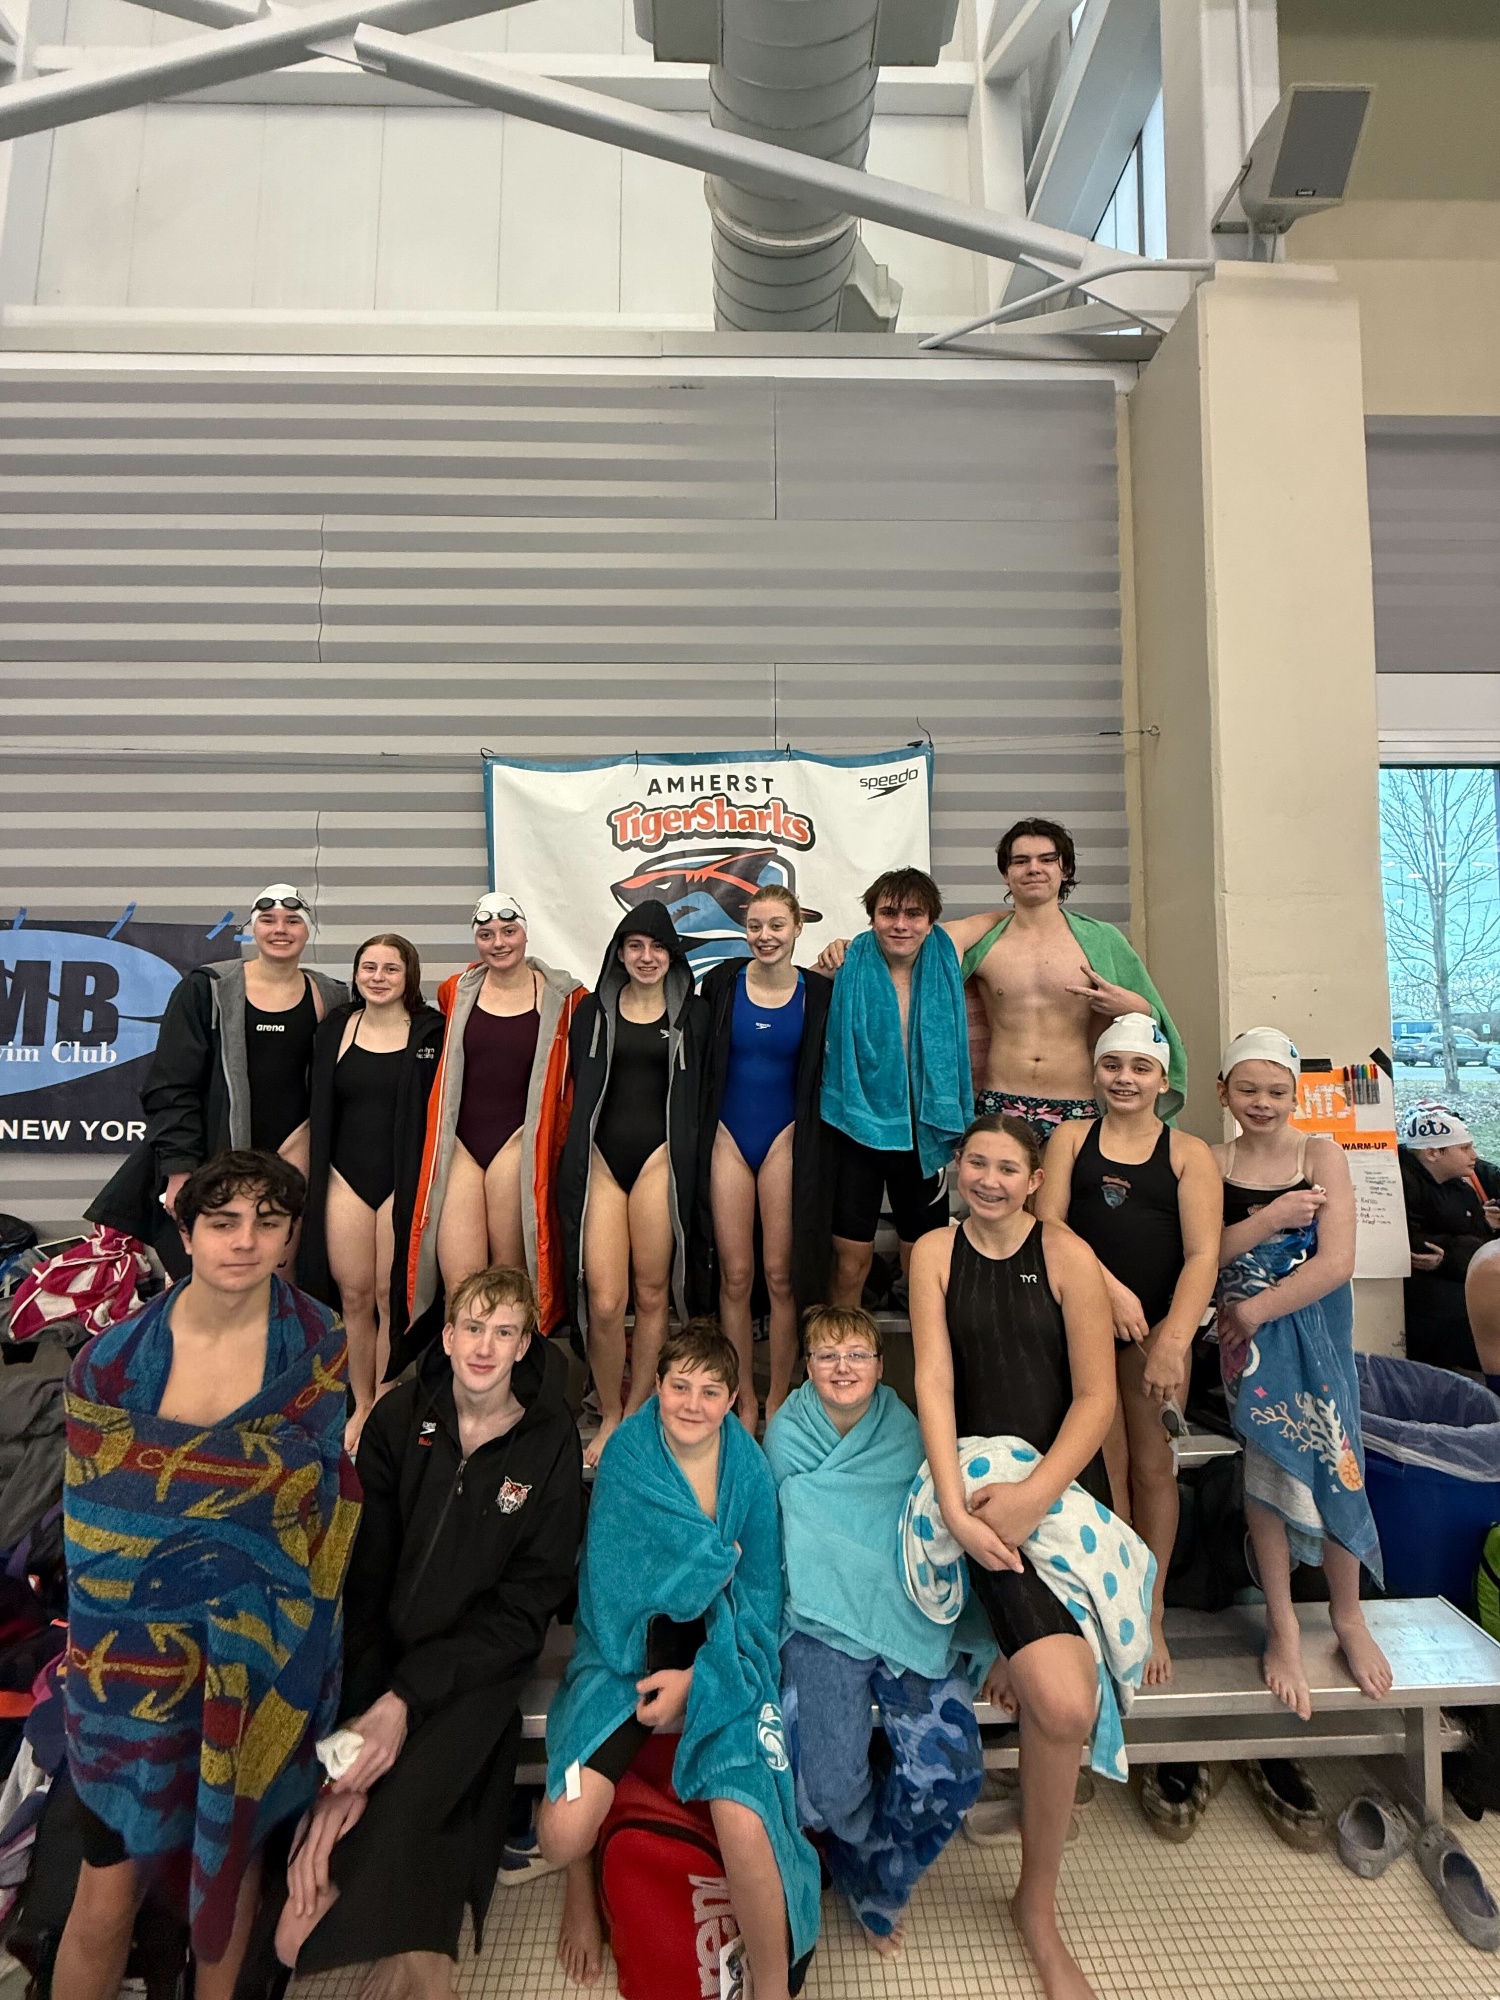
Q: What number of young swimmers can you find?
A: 14